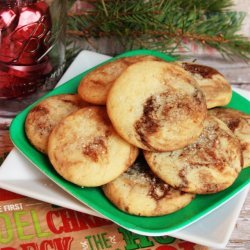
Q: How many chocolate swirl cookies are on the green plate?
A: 8